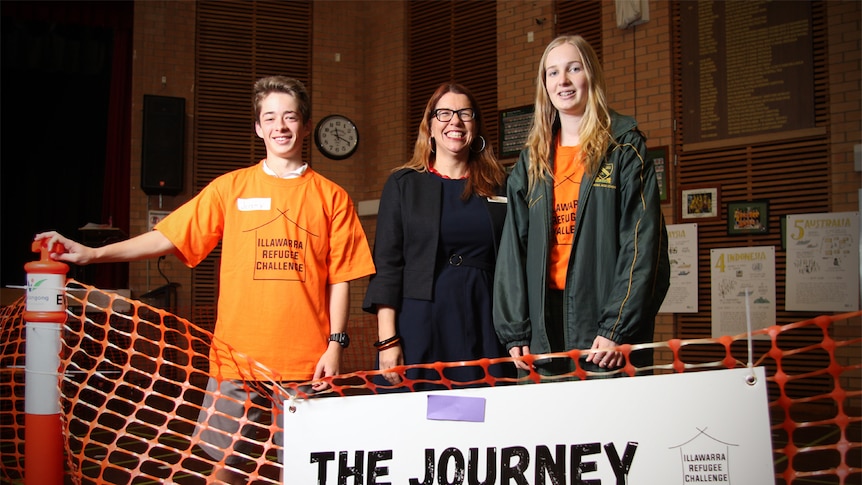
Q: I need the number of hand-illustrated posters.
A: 3